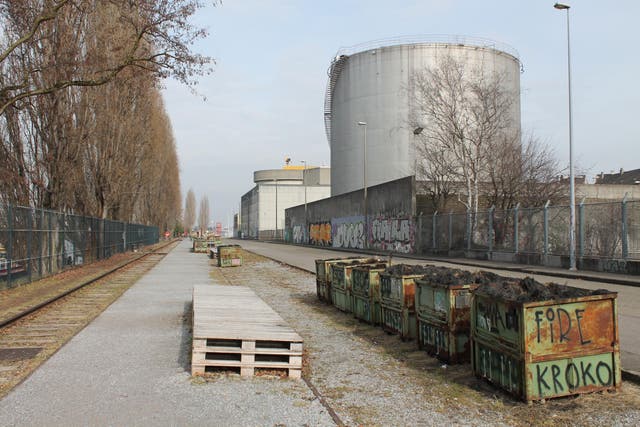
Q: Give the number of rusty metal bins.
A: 6